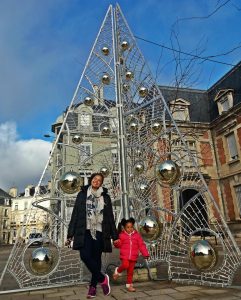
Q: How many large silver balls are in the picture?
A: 5